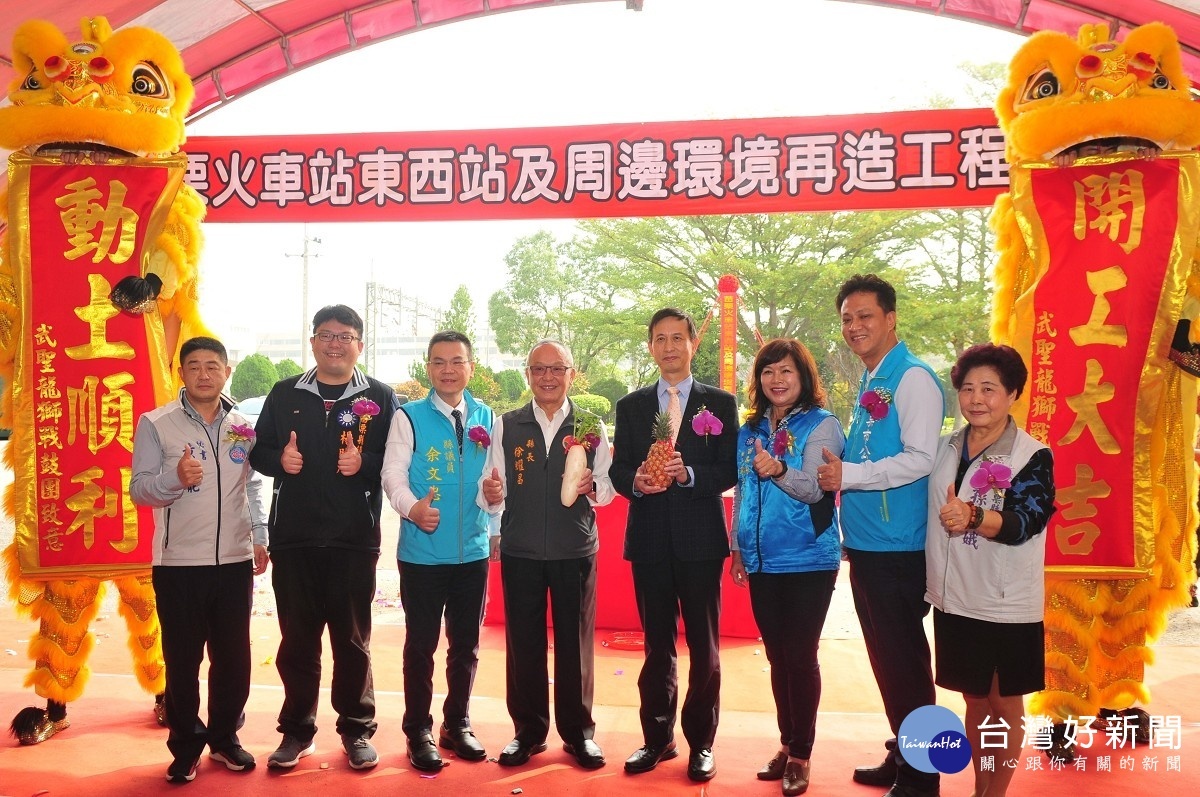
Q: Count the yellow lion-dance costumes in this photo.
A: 2